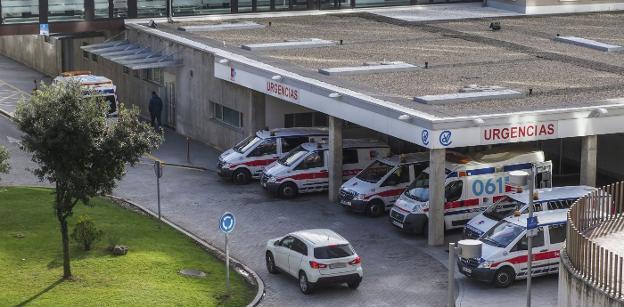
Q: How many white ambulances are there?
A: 7